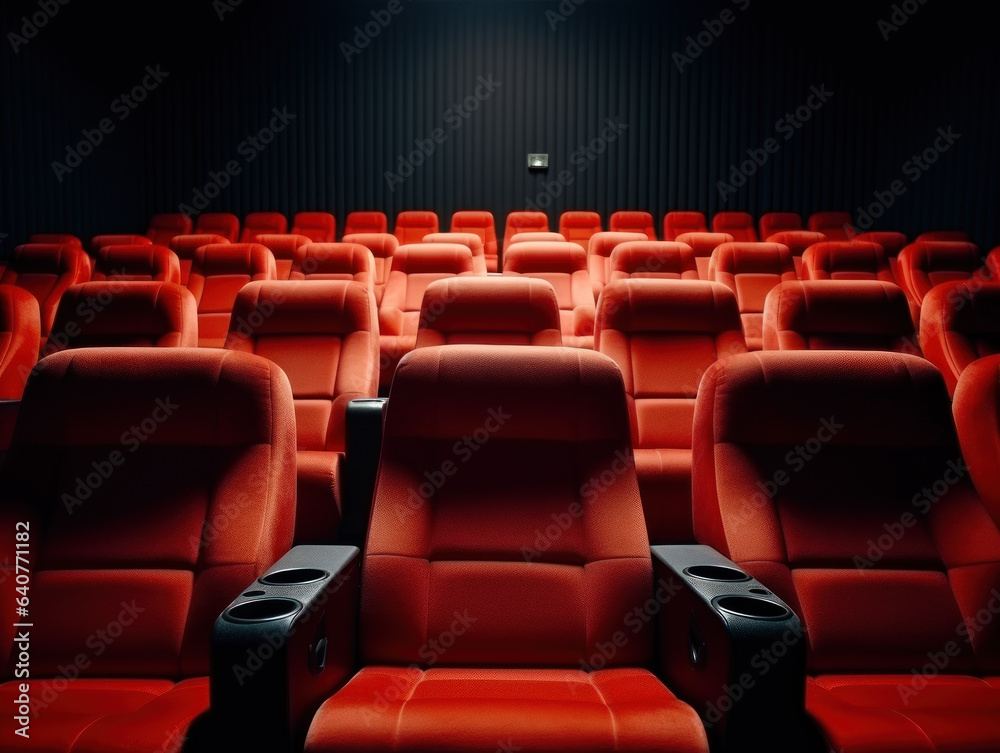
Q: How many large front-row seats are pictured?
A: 3